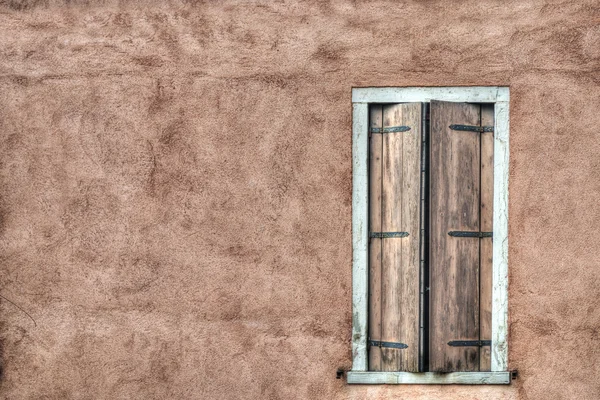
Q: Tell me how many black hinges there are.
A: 6